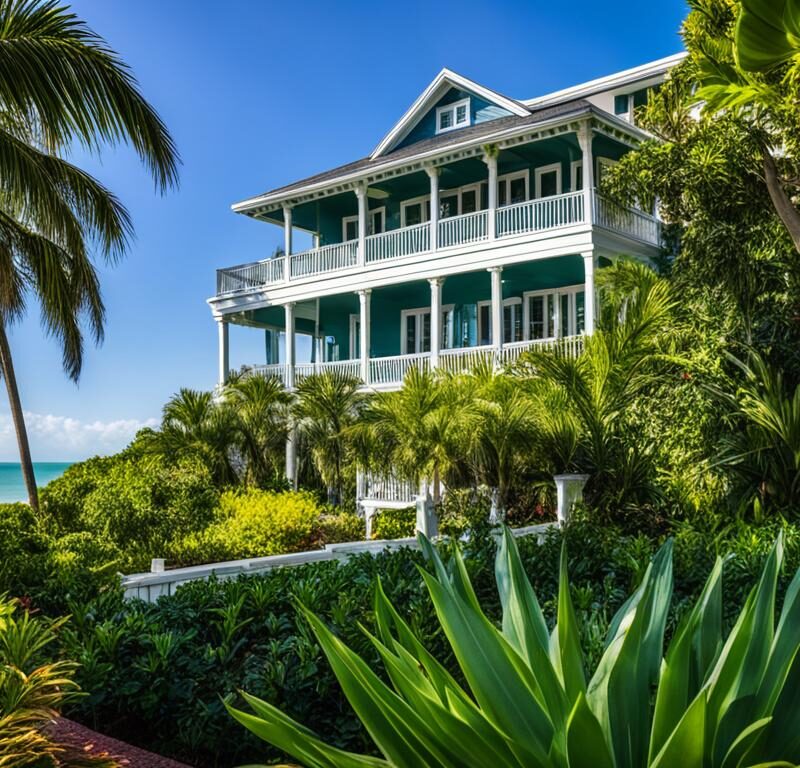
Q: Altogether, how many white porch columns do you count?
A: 11